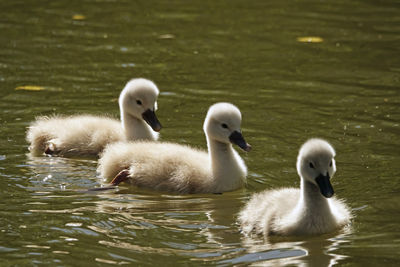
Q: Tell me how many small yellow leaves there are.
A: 3